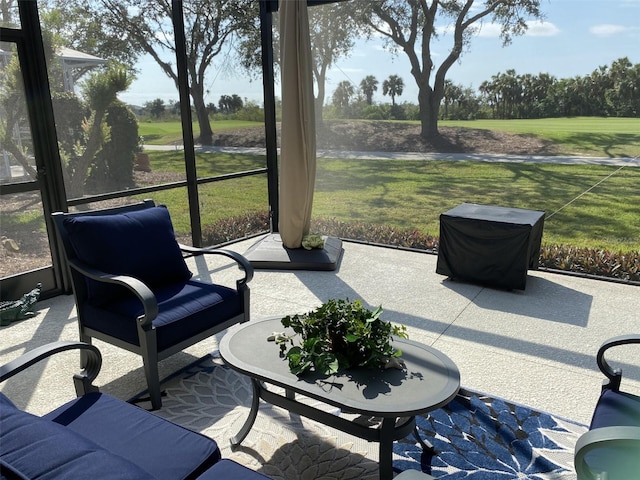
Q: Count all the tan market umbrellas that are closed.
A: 1